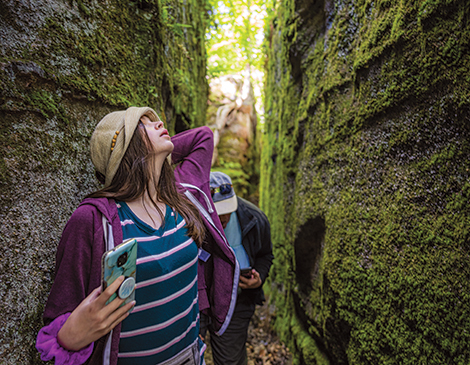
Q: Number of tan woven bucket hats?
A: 1